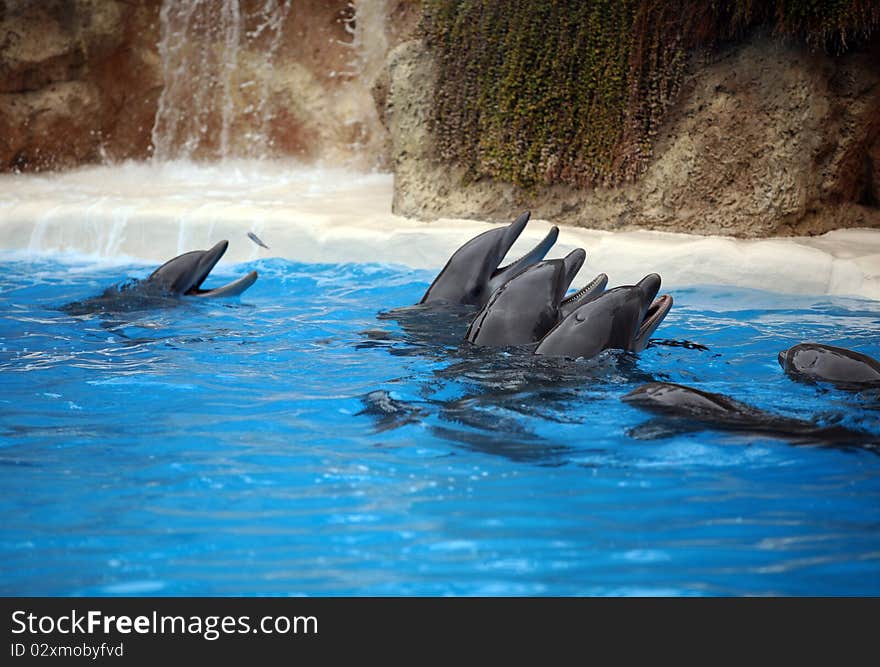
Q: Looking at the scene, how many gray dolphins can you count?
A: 6